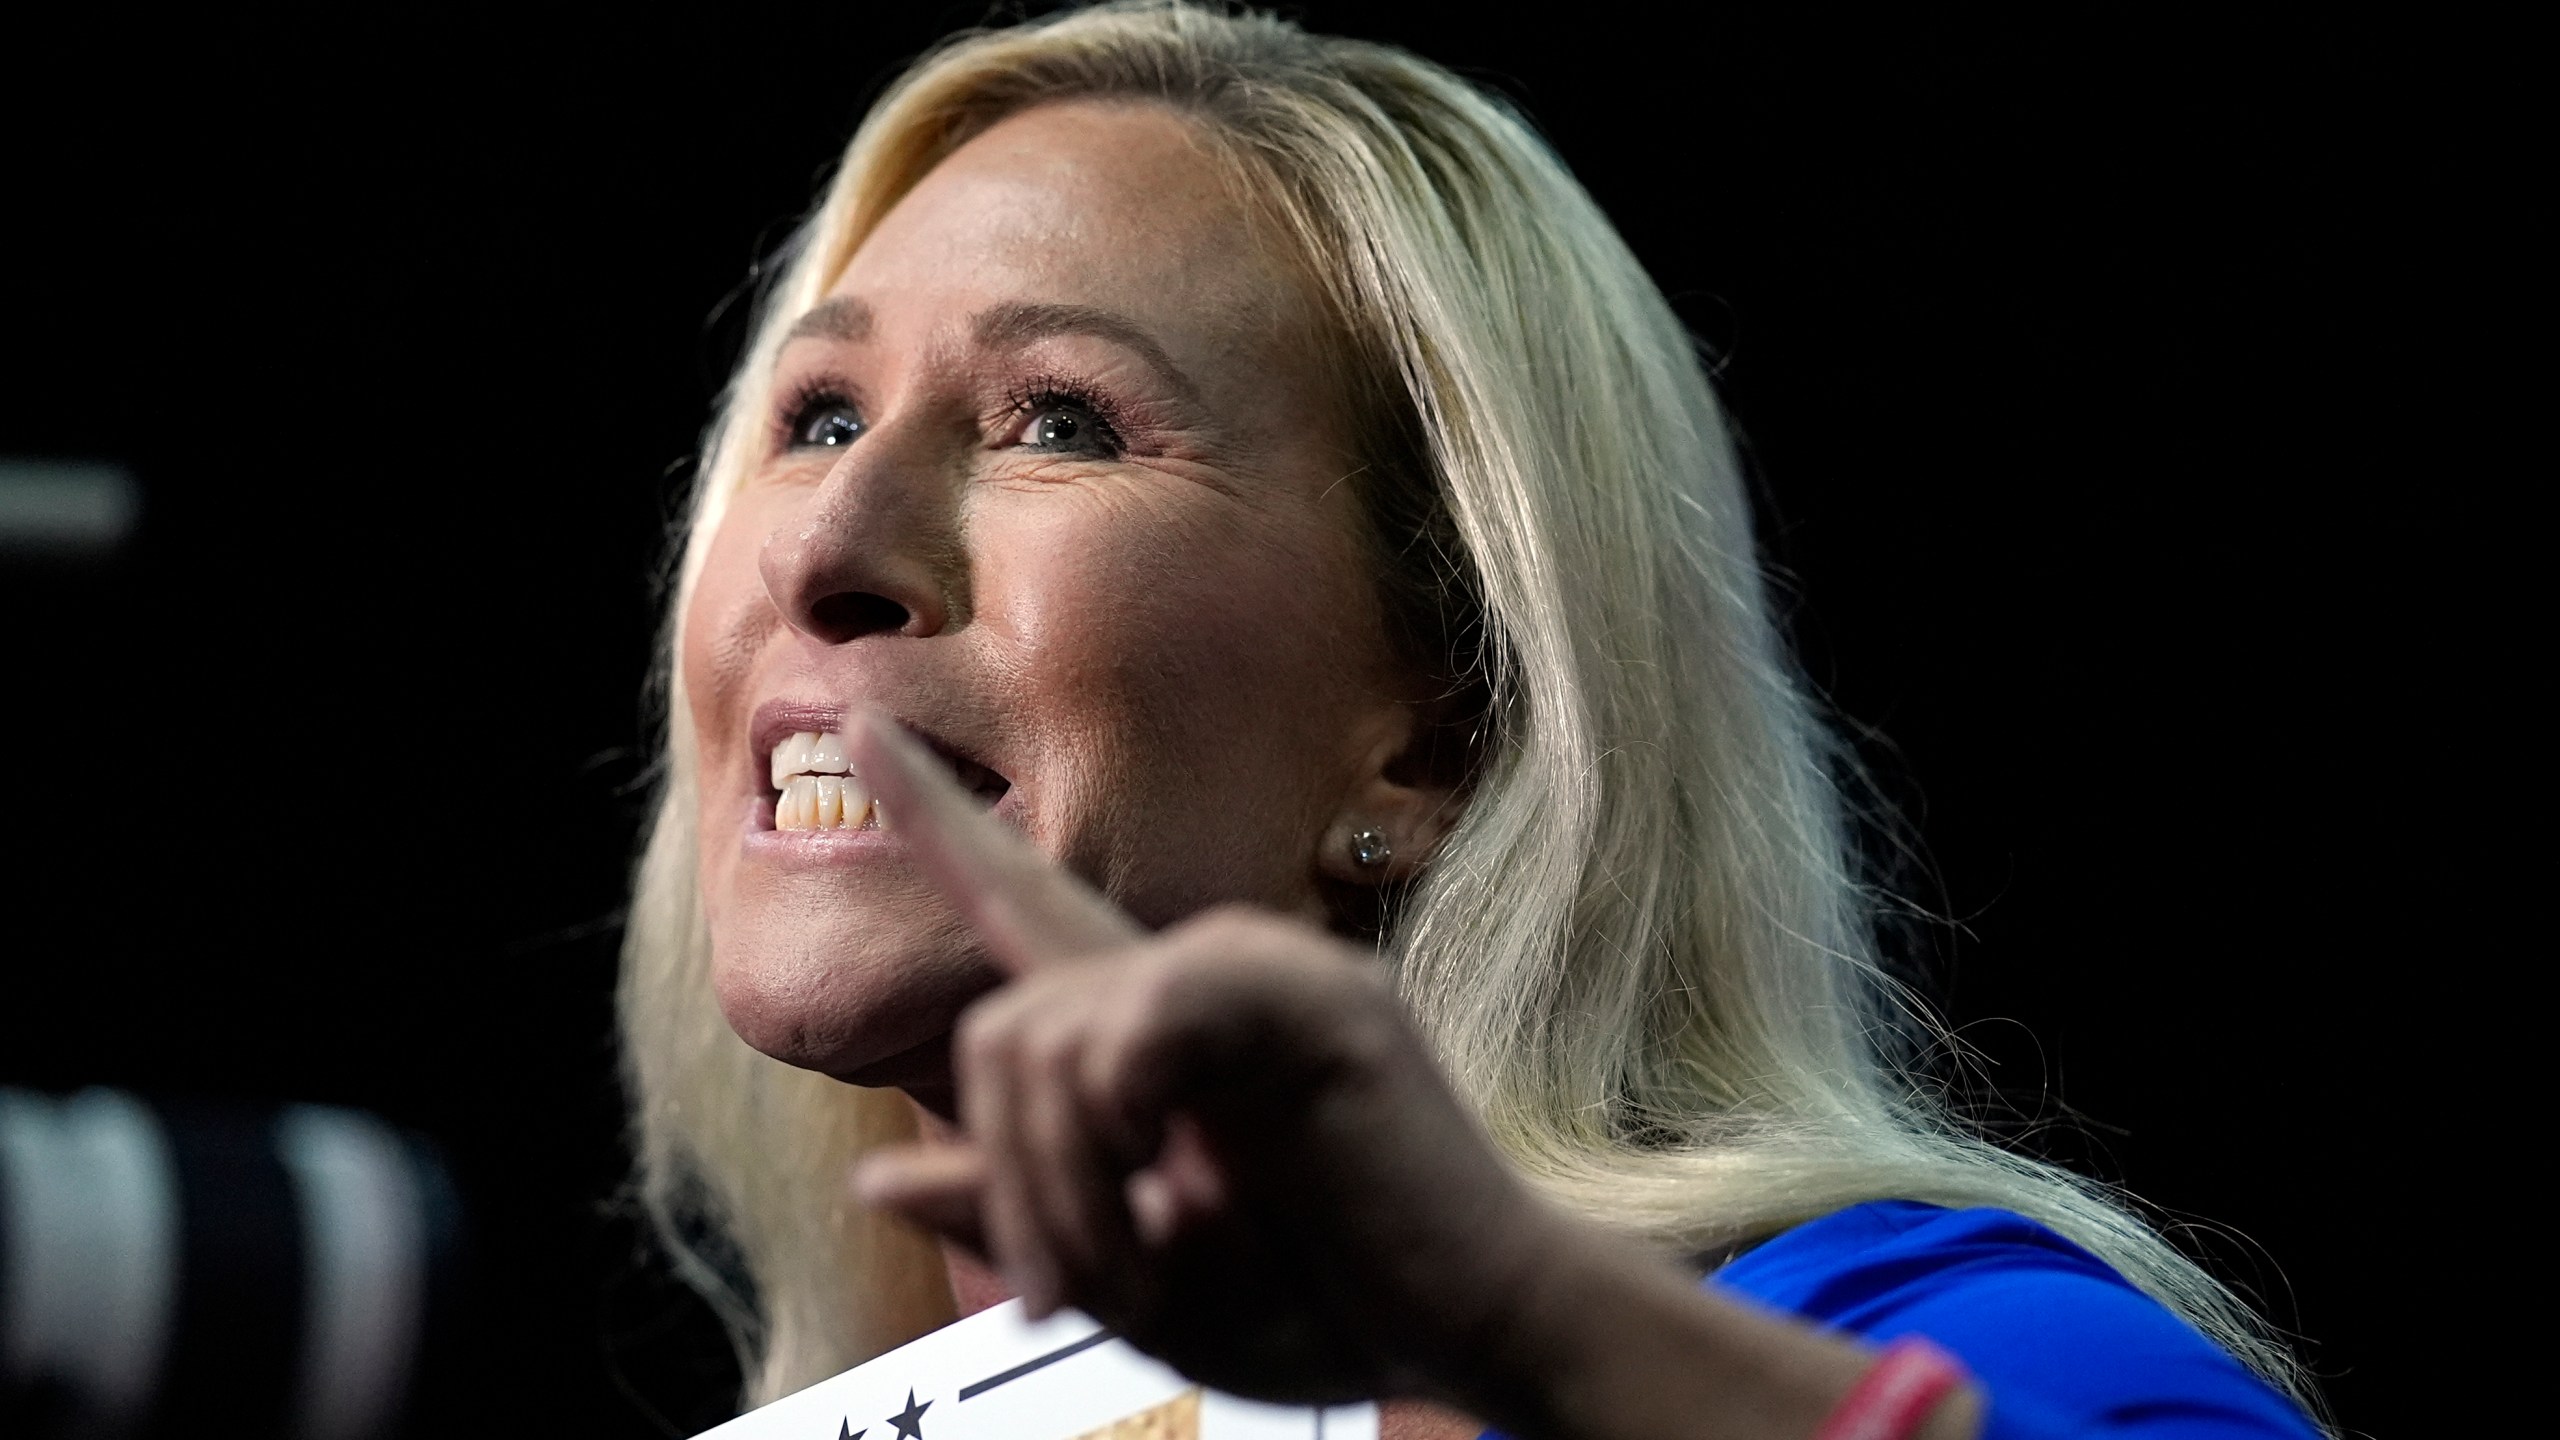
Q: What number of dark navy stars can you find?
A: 2